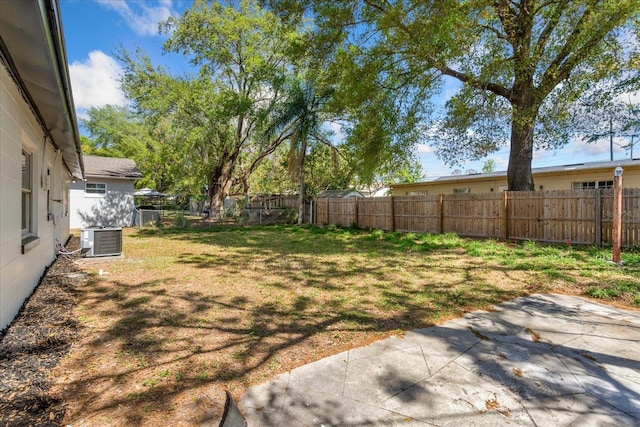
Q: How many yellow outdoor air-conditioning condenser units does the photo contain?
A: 0